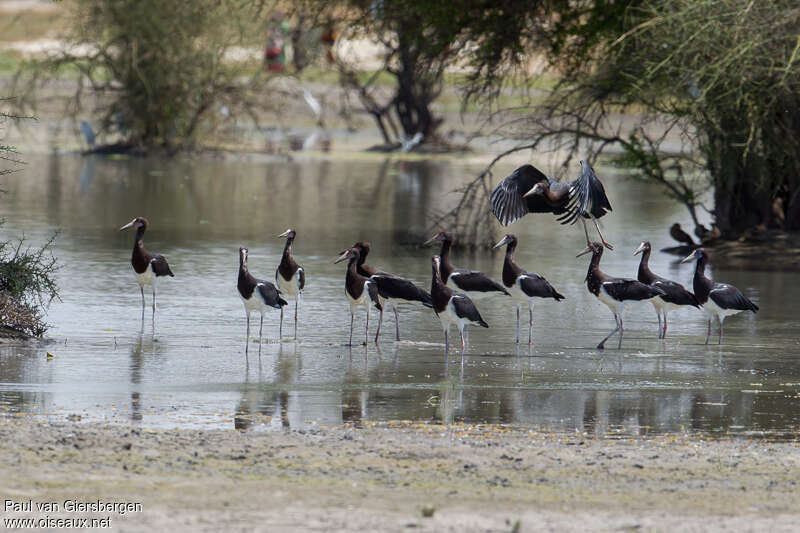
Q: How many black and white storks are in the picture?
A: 12